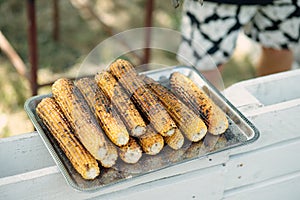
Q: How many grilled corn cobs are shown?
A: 11